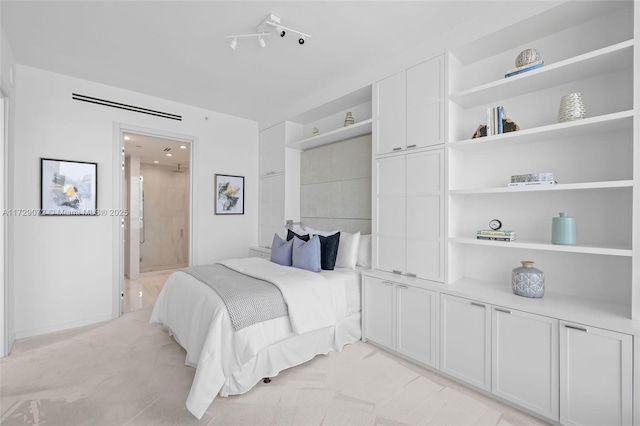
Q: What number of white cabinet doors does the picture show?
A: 13